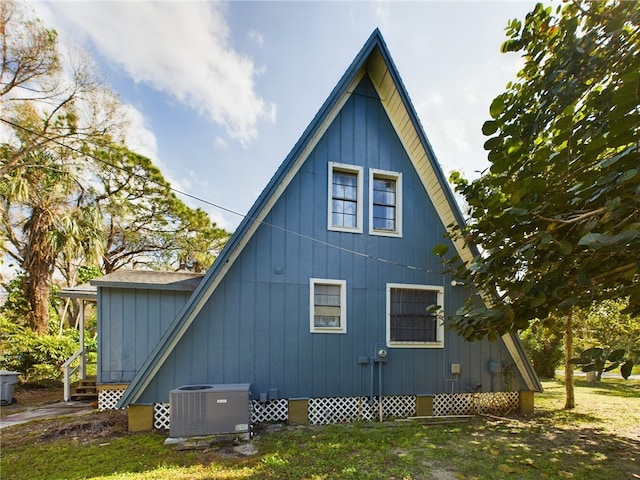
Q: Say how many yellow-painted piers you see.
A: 4